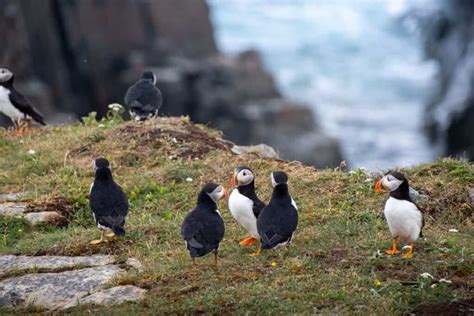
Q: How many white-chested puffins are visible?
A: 3